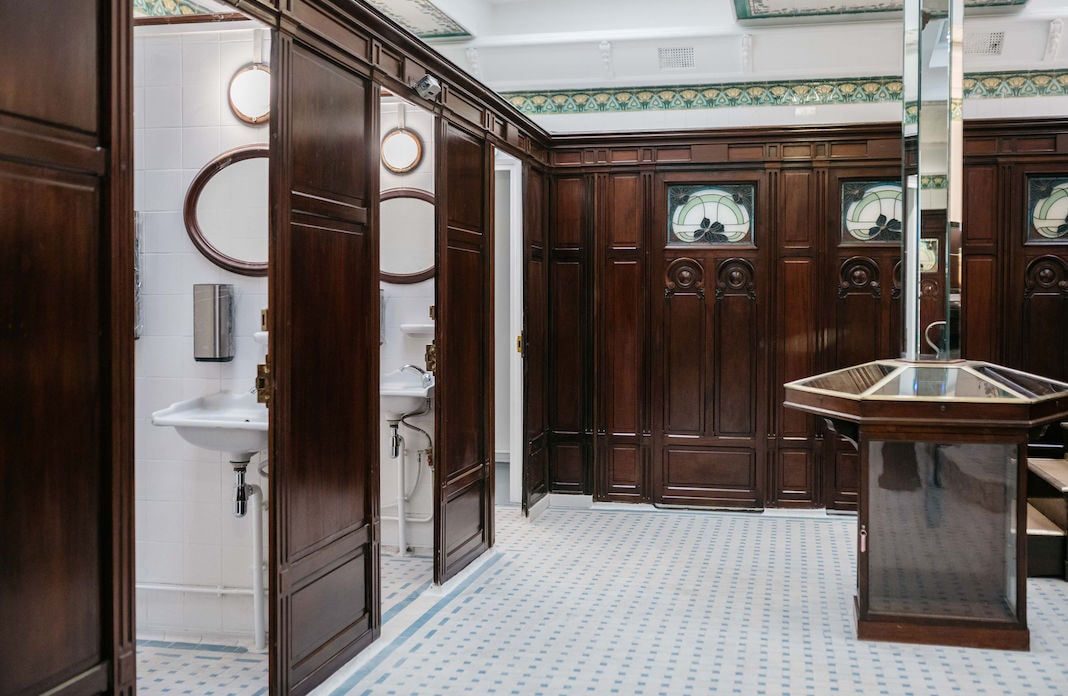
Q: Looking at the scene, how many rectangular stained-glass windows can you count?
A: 3